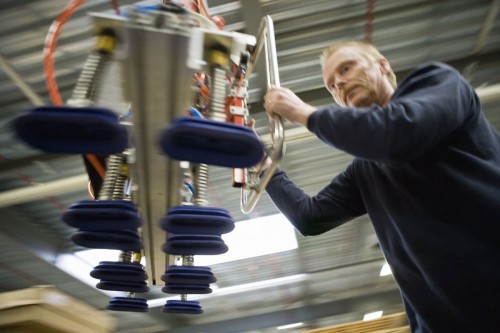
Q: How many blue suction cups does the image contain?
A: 12